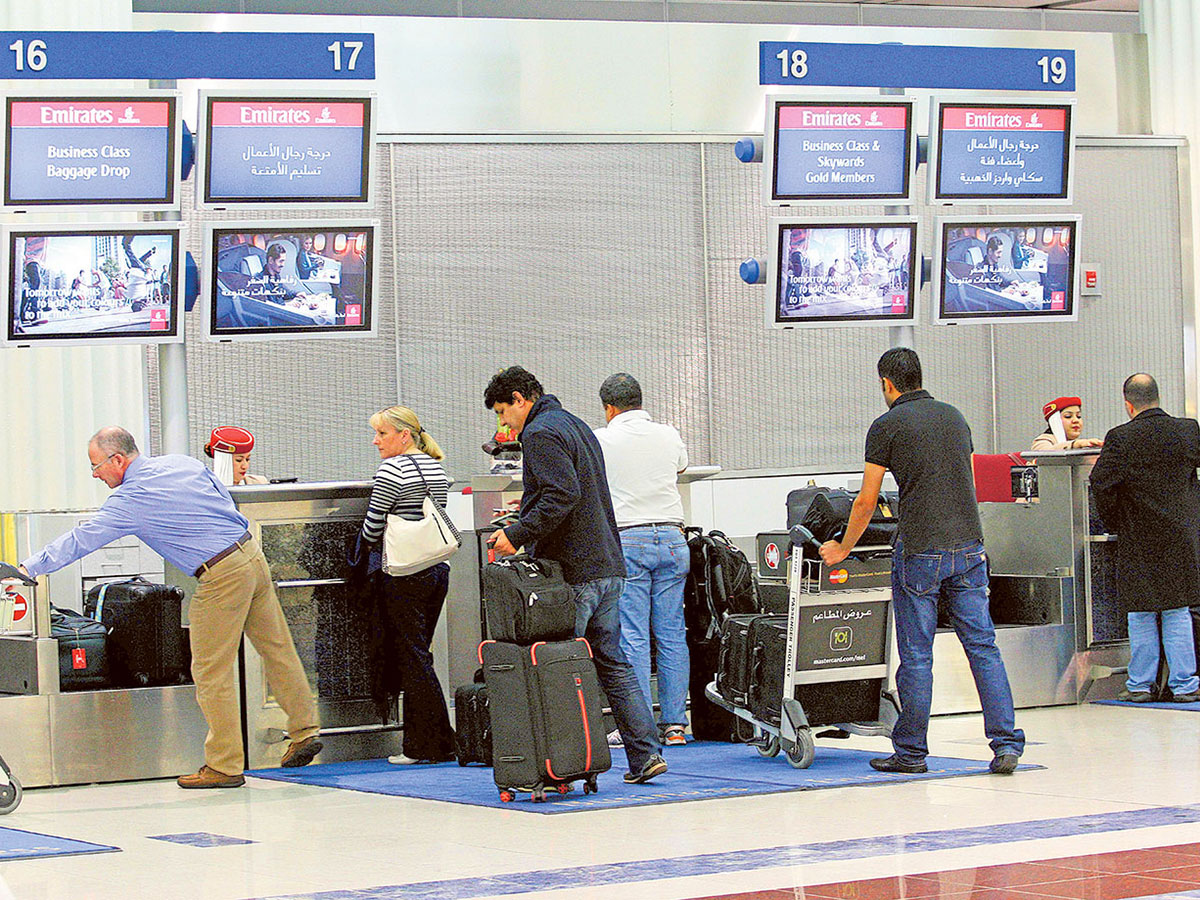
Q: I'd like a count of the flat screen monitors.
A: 8